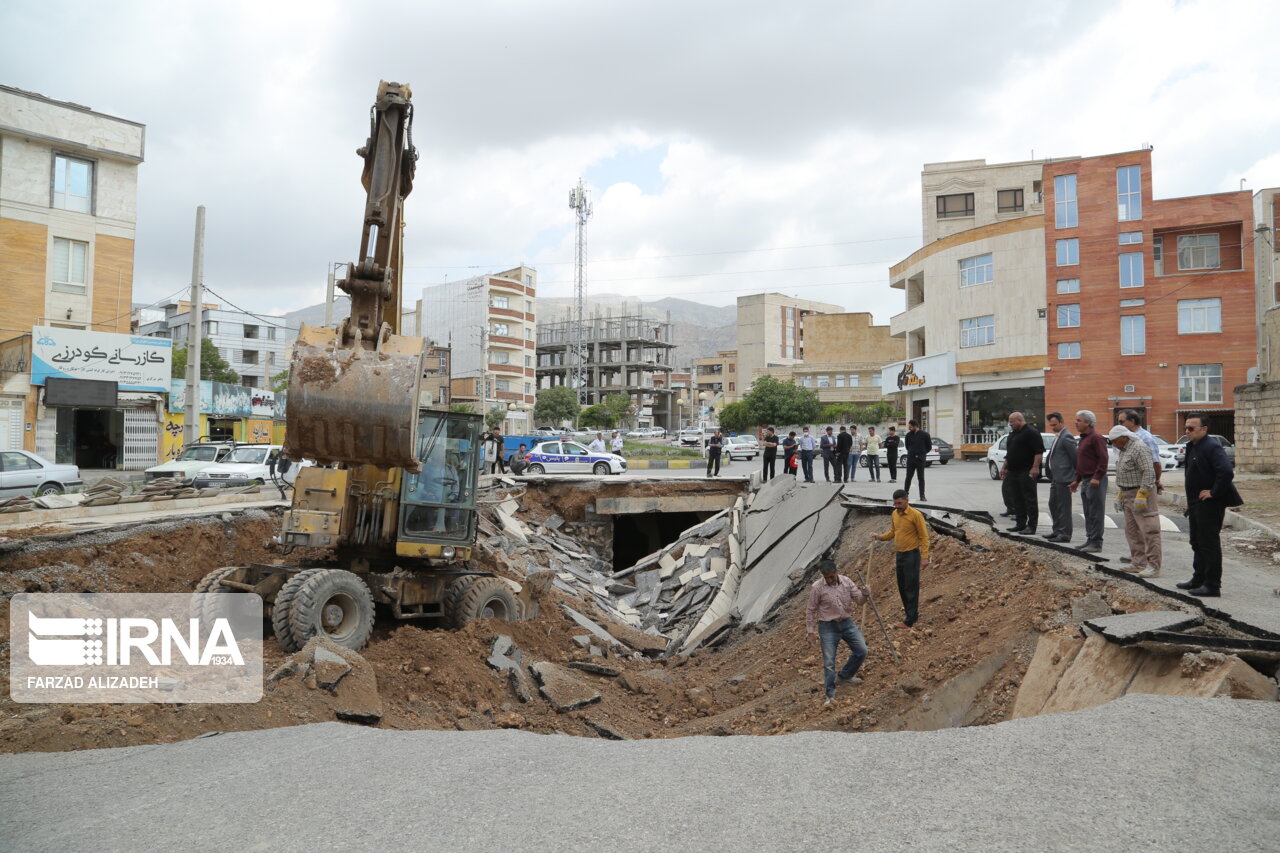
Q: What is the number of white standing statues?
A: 0